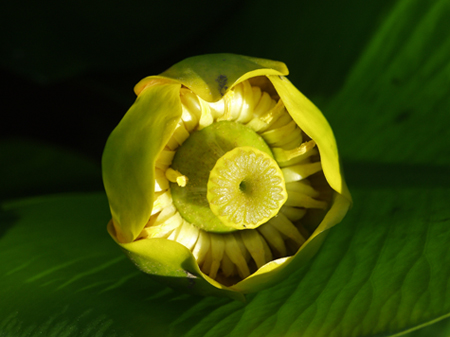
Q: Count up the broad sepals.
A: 5